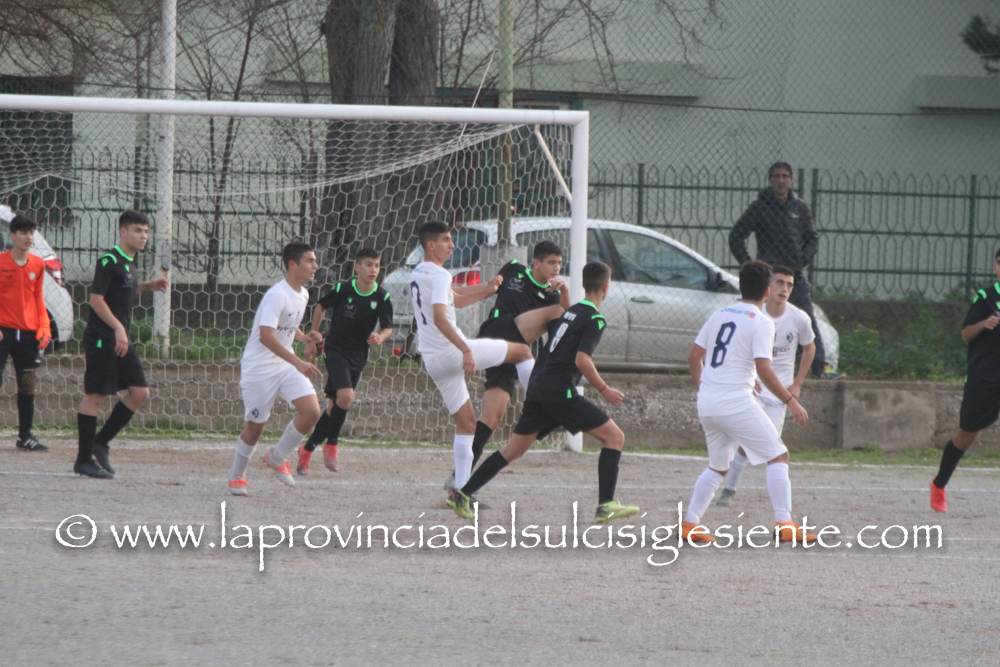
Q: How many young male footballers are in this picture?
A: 10